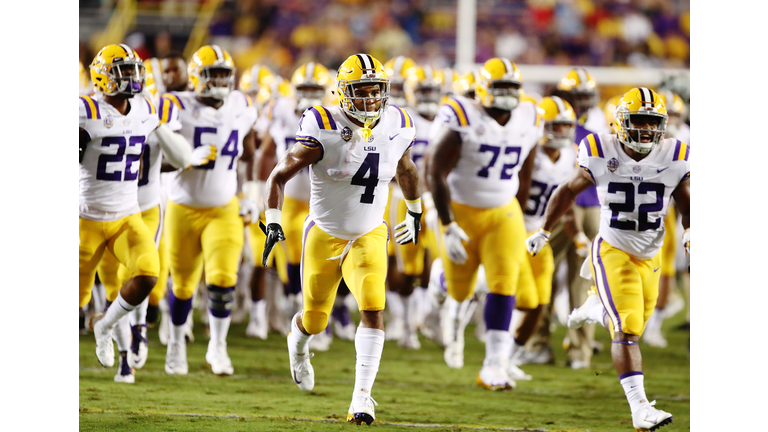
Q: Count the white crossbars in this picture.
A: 1